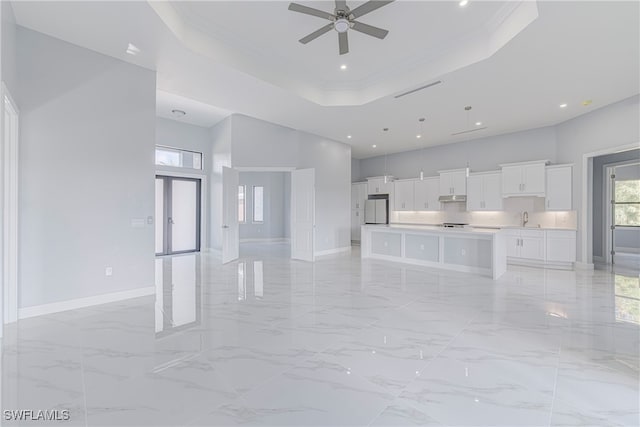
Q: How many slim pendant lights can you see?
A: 3